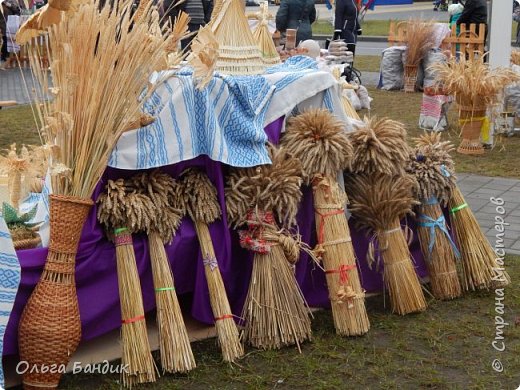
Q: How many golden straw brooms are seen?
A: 8